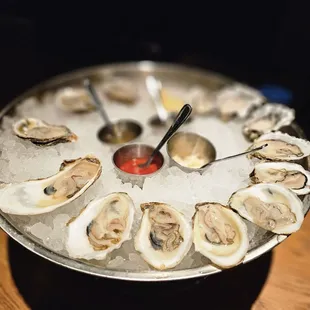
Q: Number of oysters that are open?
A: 13